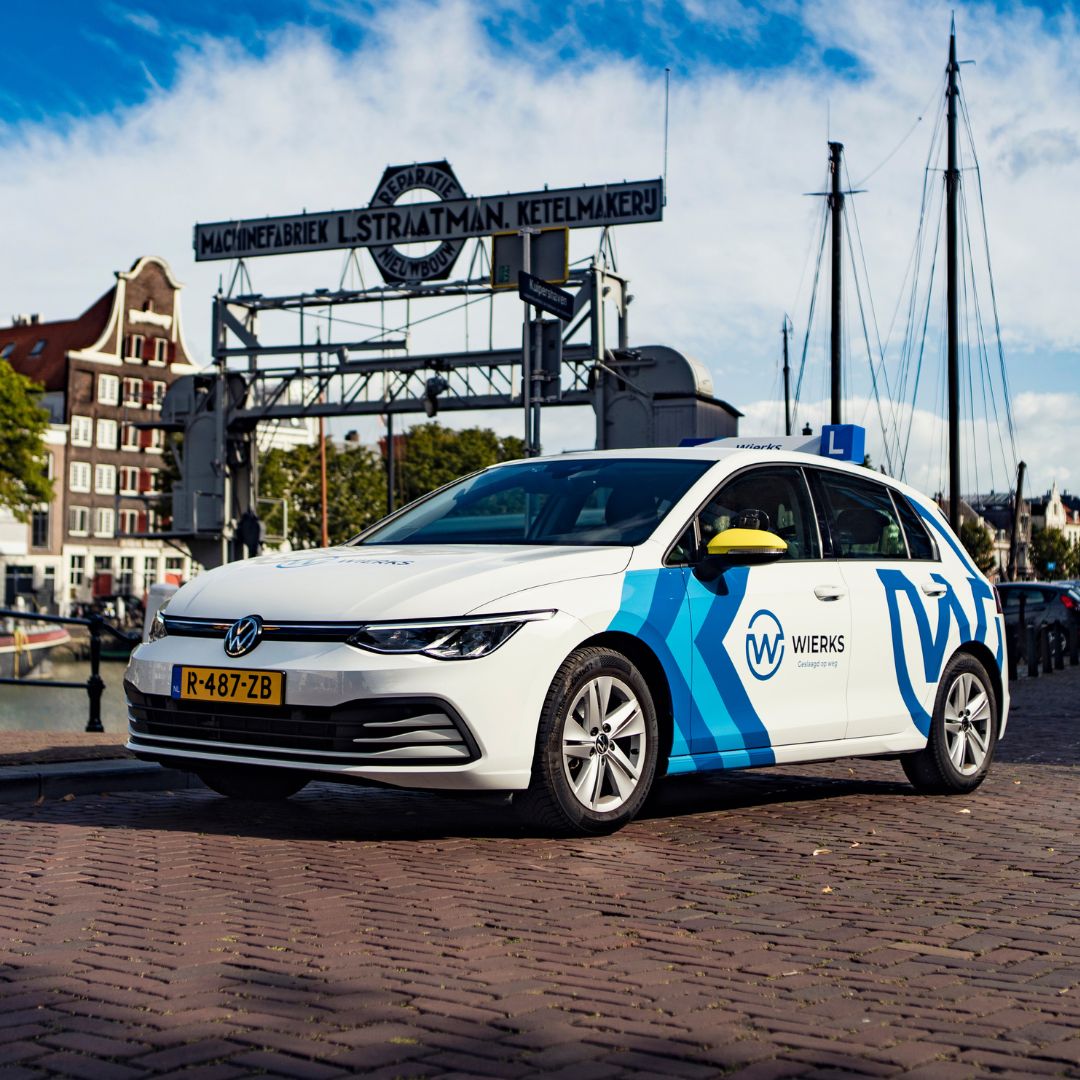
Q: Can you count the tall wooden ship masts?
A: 3